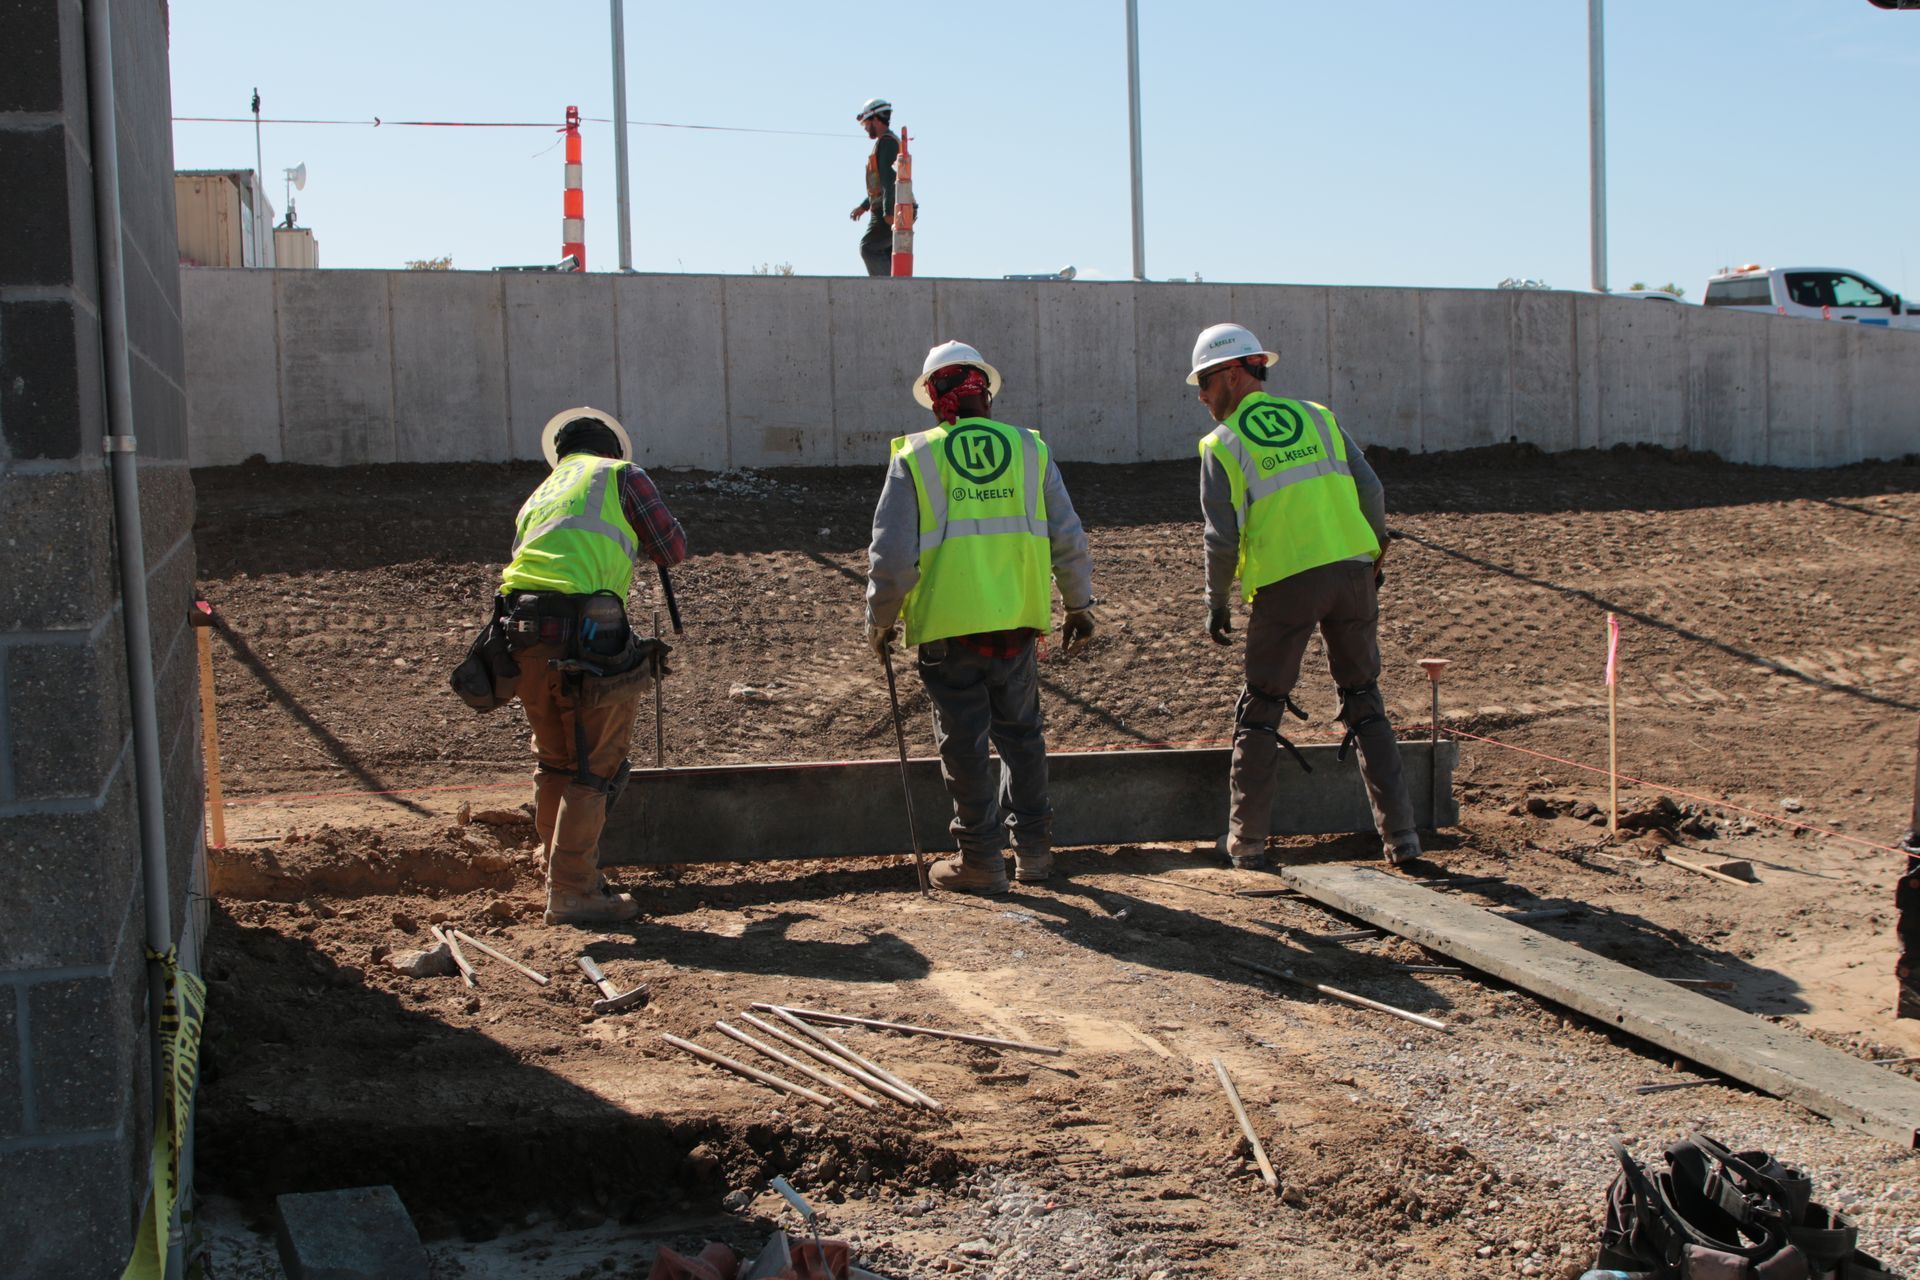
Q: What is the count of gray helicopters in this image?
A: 0